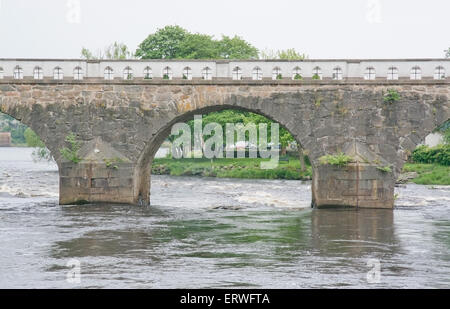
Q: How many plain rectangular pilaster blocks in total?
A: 3